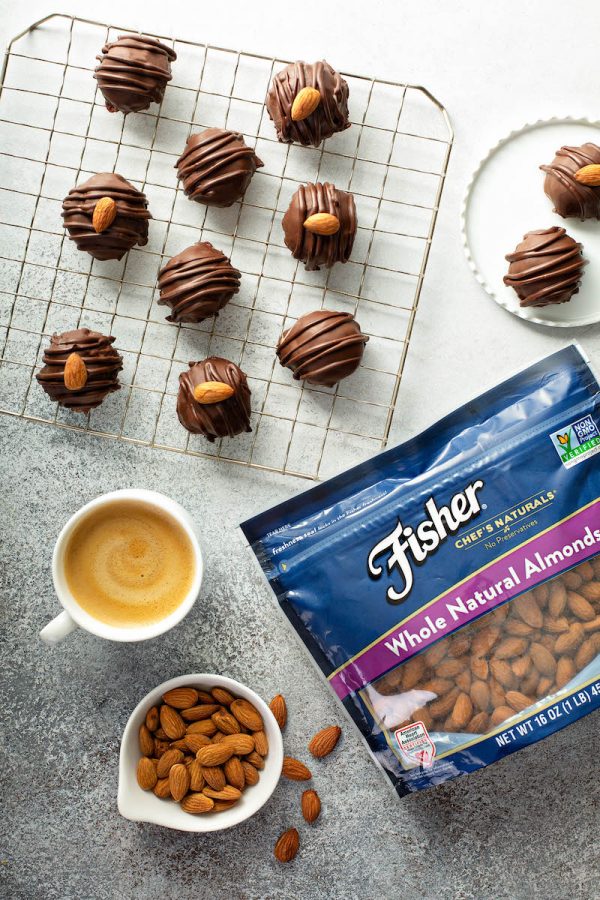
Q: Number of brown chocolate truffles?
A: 11